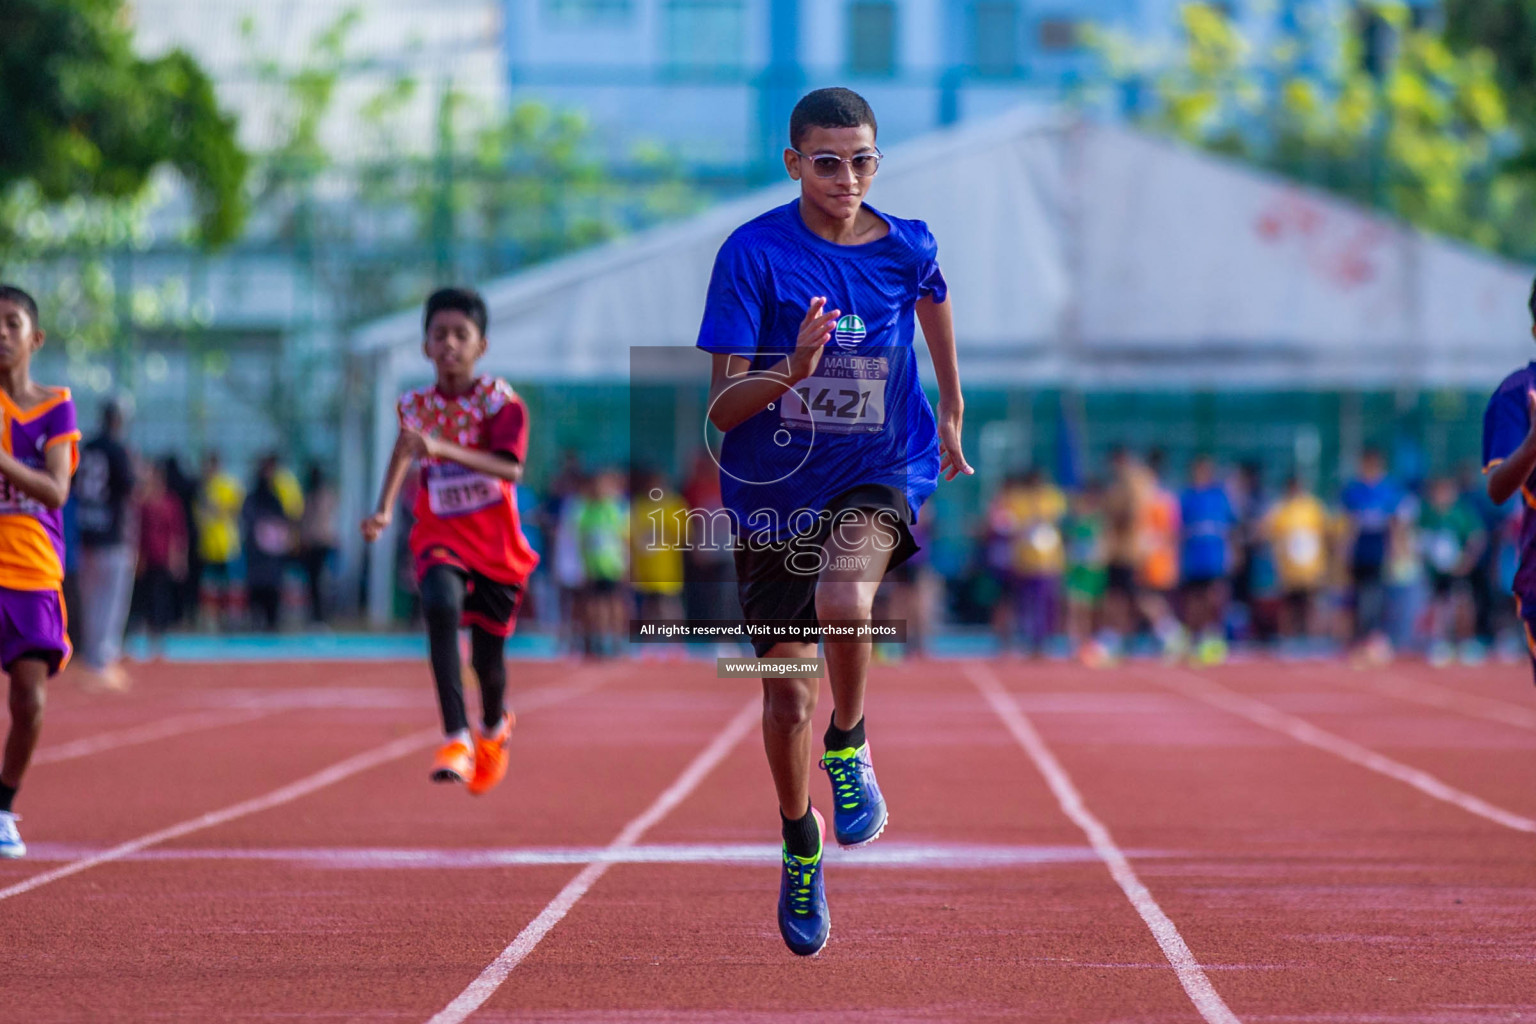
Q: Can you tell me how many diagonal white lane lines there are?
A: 6